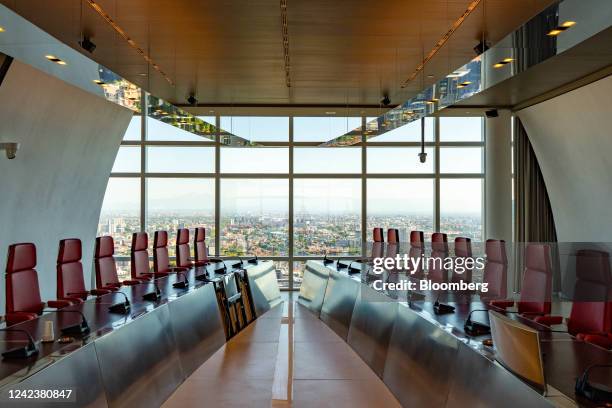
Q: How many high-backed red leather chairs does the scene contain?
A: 15